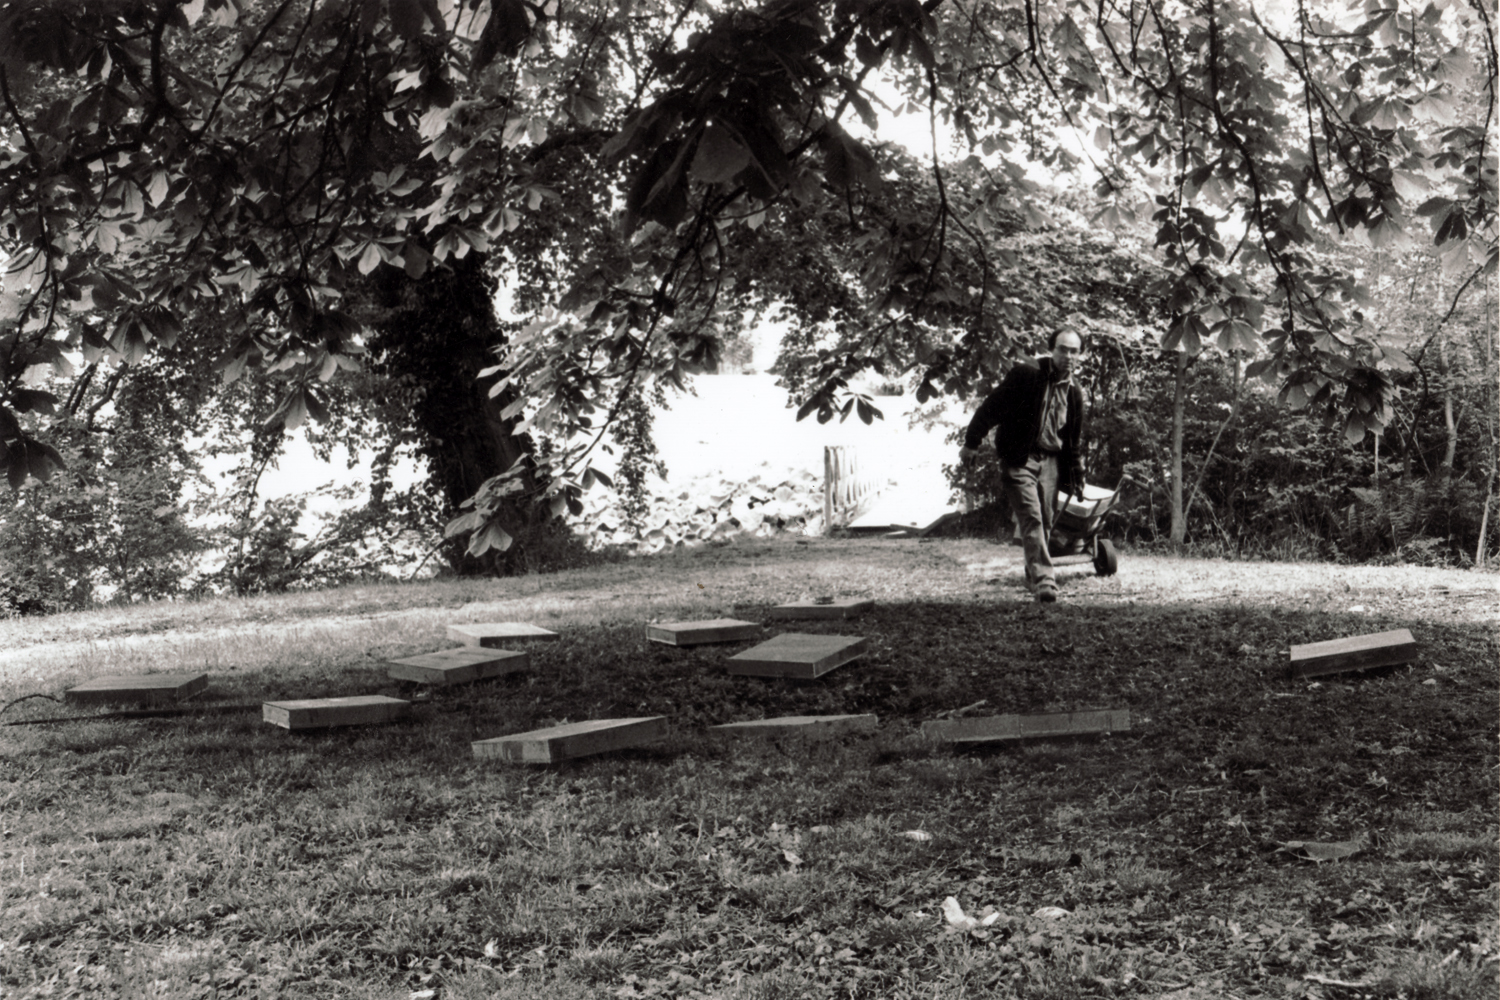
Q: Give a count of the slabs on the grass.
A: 11